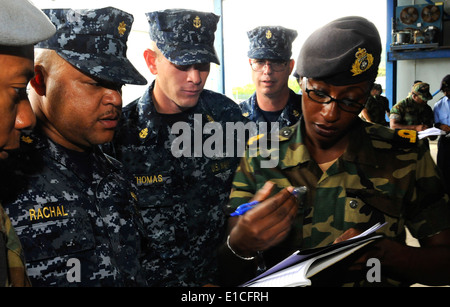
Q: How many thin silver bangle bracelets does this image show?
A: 1